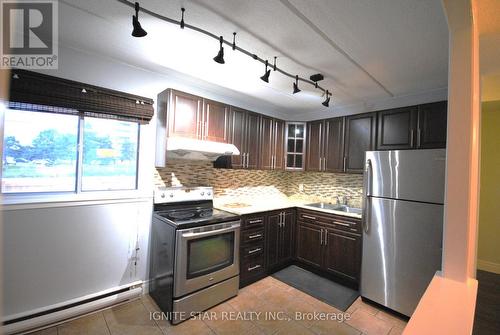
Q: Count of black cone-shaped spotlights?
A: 5